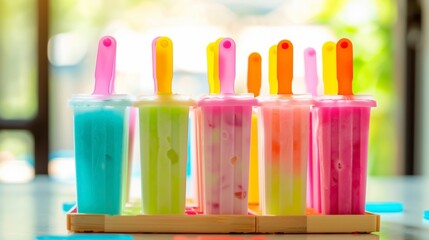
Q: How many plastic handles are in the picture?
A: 12